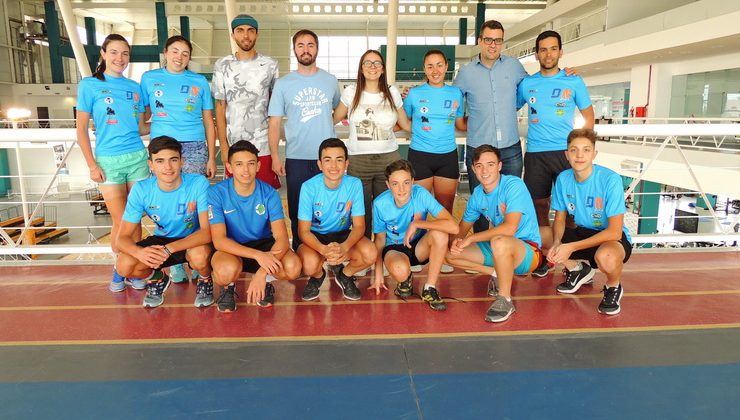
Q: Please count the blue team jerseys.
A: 9